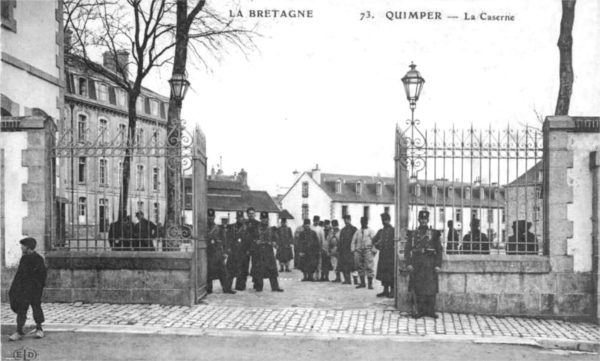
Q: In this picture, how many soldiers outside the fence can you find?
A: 1